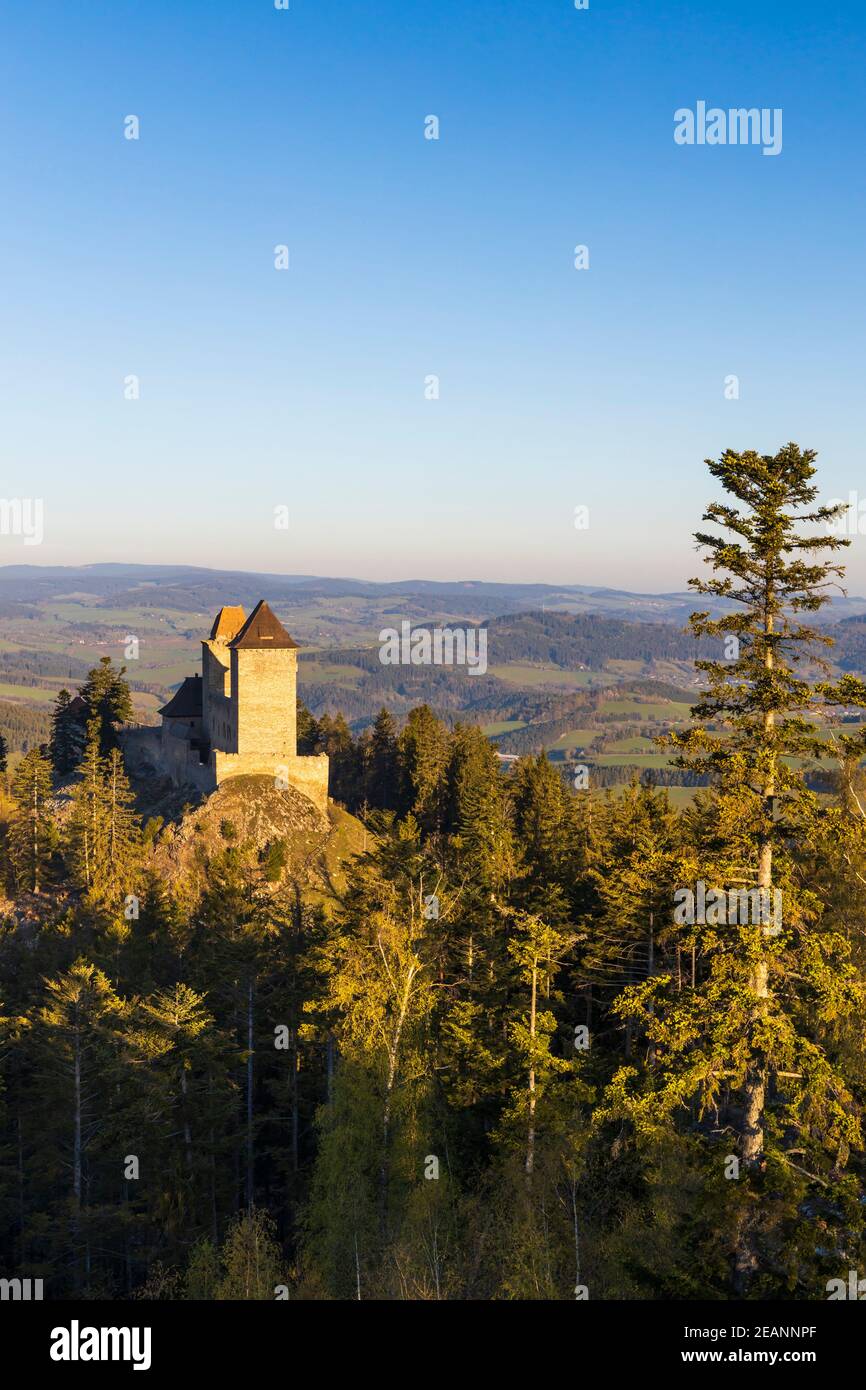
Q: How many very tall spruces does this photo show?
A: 1